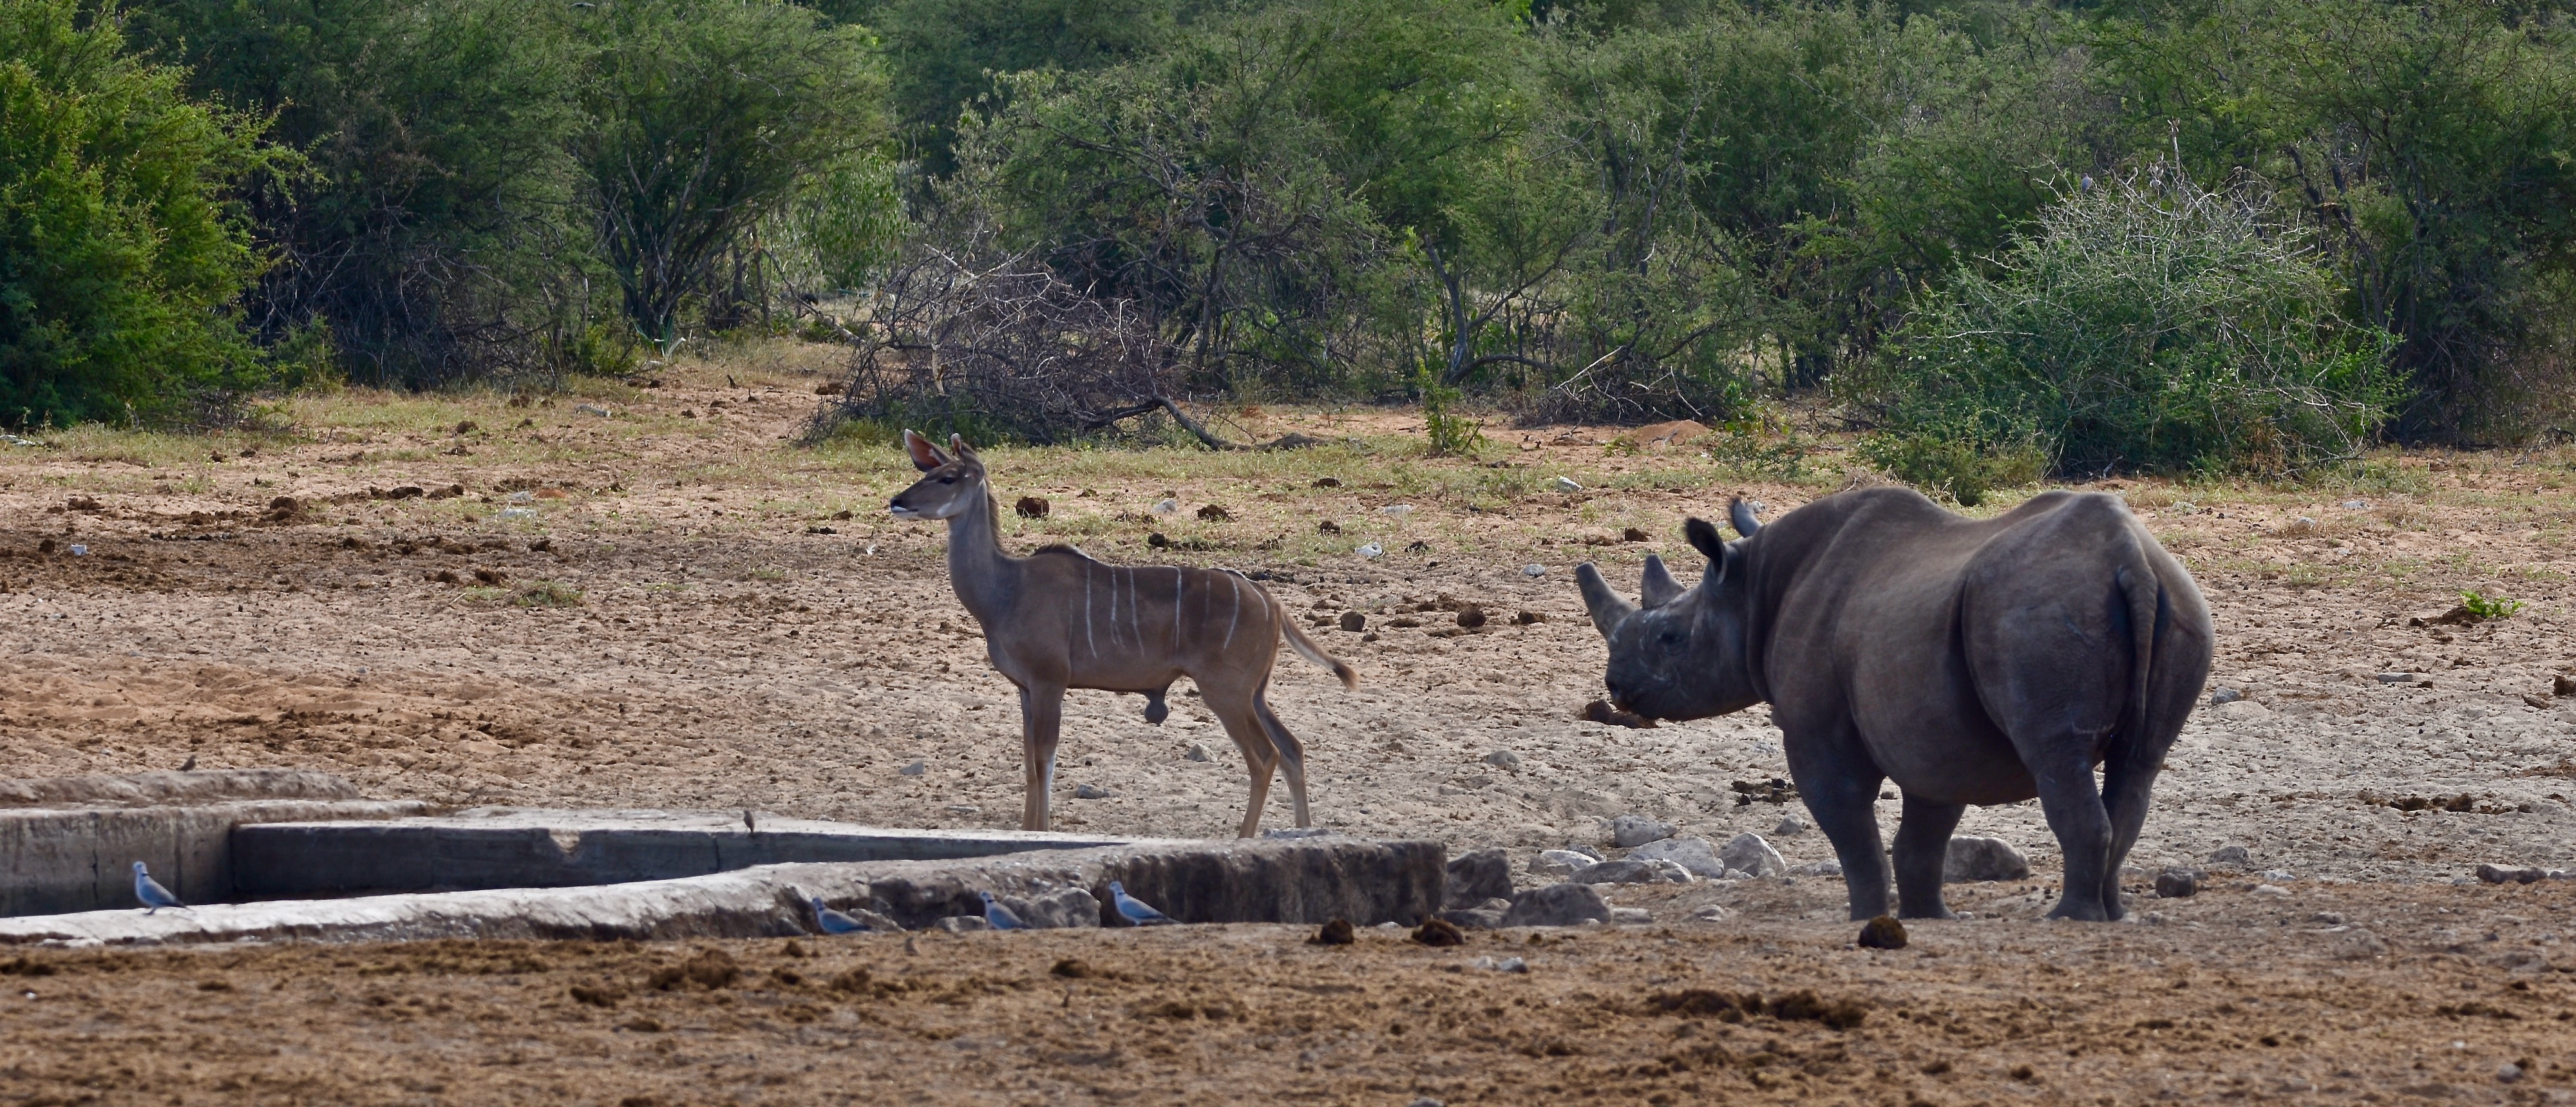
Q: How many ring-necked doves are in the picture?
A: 4